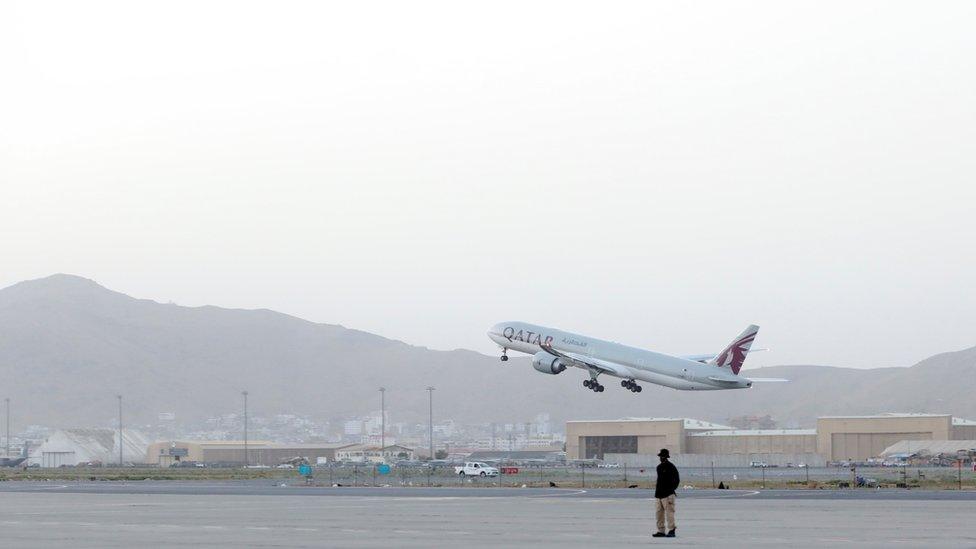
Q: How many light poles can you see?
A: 5